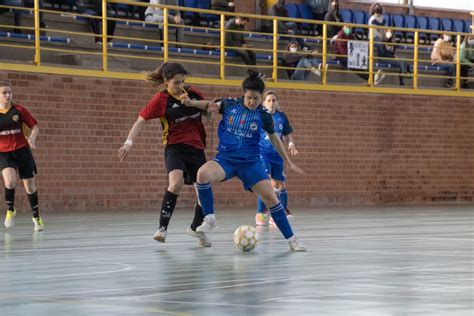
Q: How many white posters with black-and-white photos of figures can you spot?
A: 1